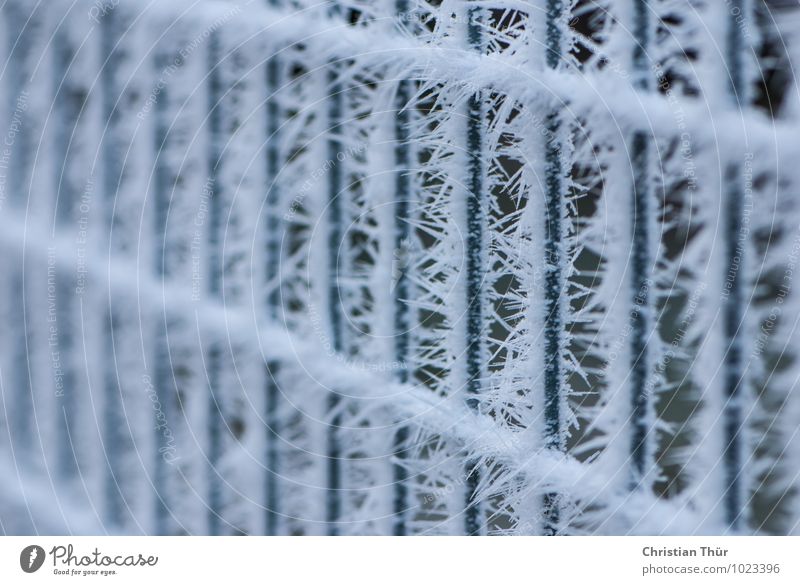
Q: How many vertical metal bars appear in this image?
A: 12